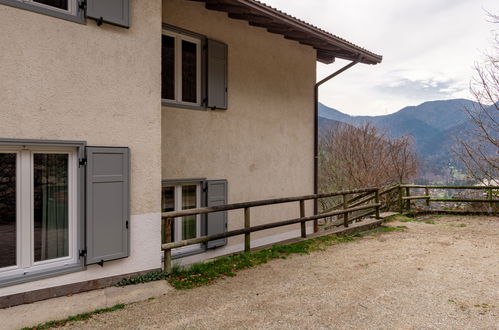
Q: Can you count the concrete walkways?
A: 1